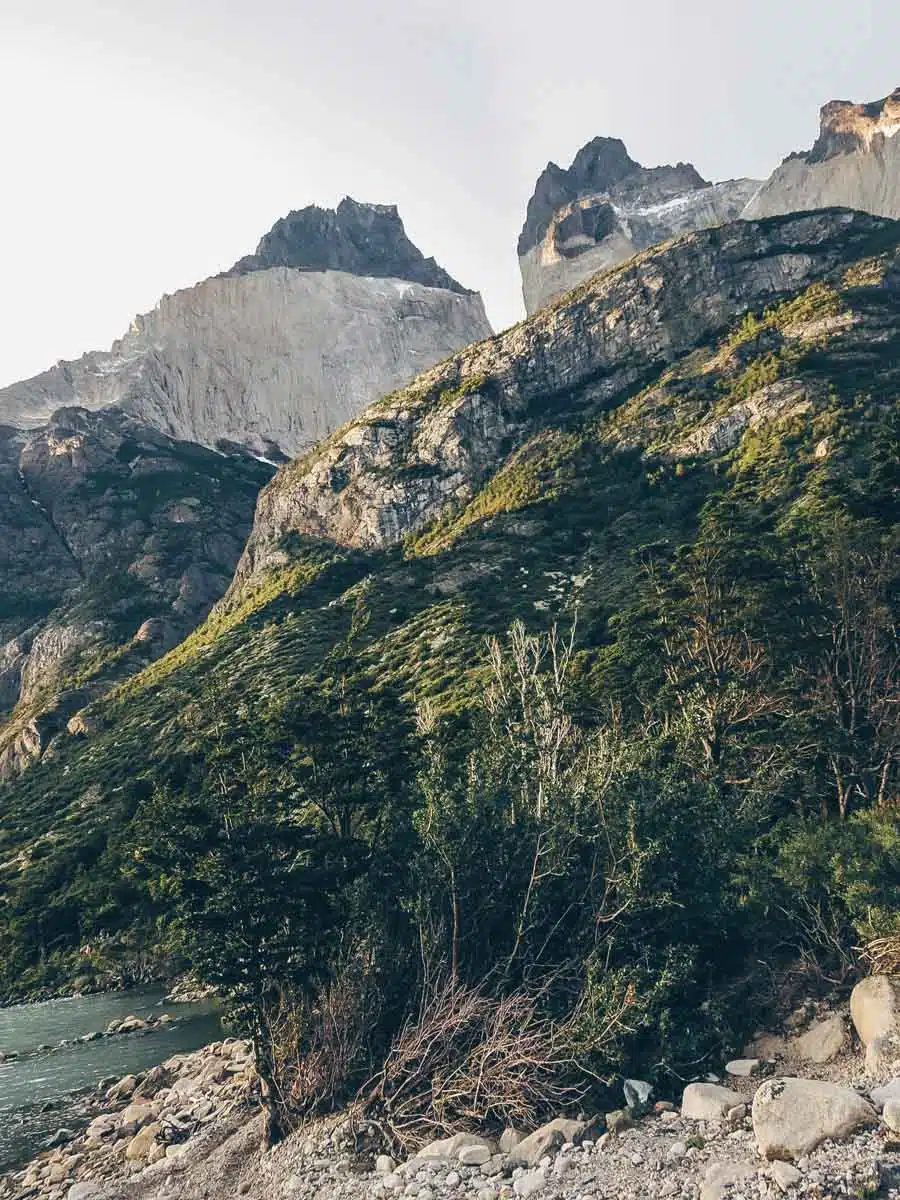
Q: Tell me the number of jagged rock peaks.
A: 3